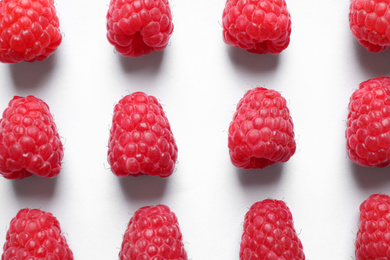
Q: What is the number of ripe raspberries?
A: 12